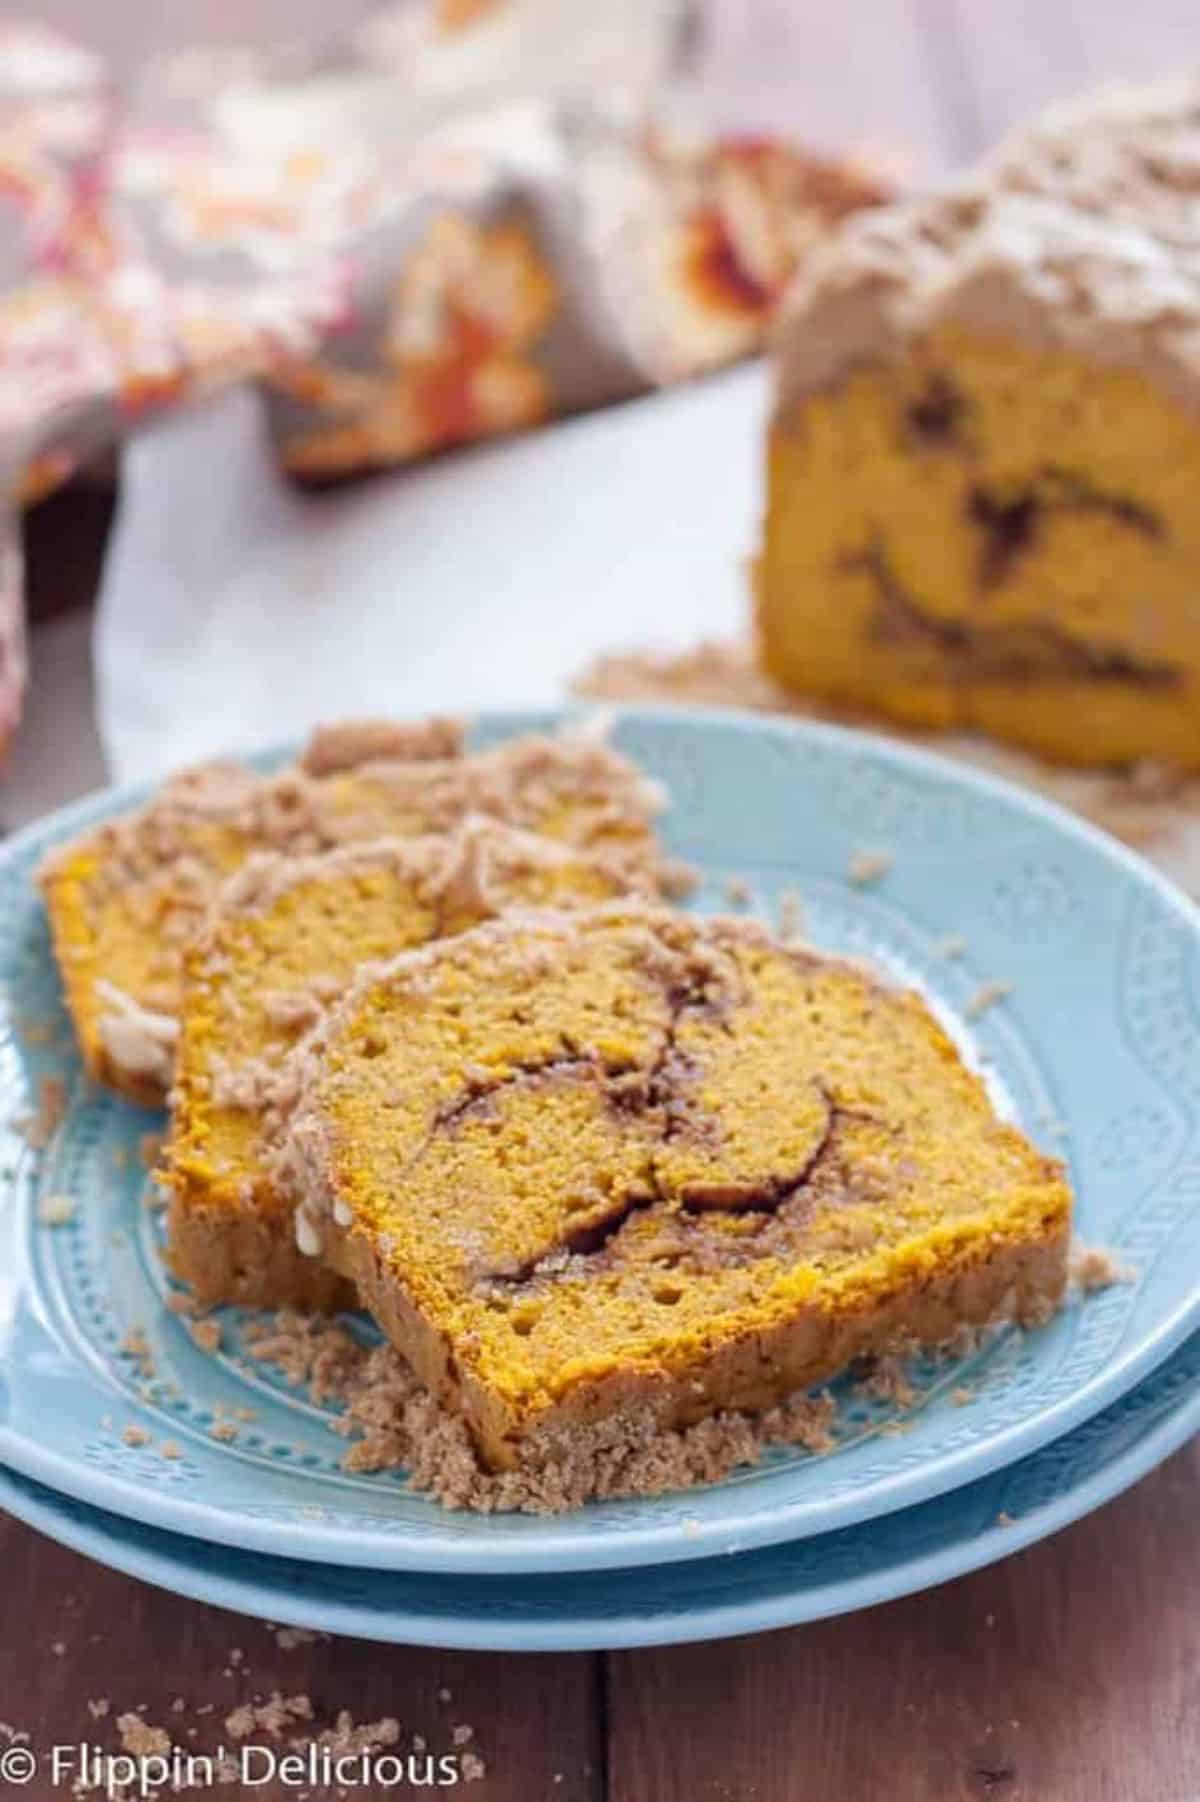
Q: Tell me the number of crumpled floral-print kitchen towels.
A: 1